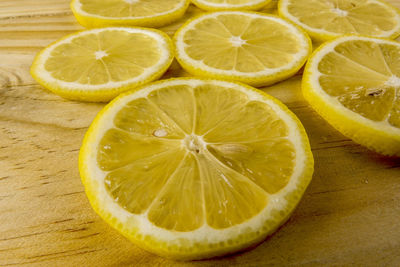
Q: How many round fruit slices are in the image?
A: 7